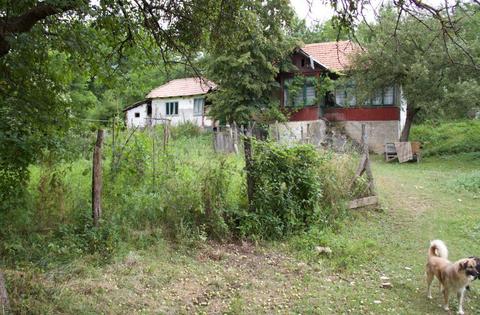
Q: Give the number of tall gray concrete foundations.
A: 1